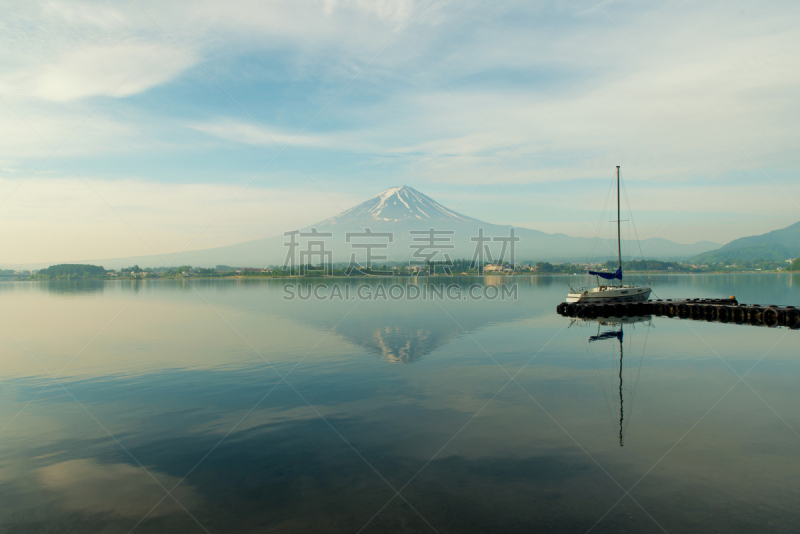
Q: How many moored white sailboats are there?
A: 1